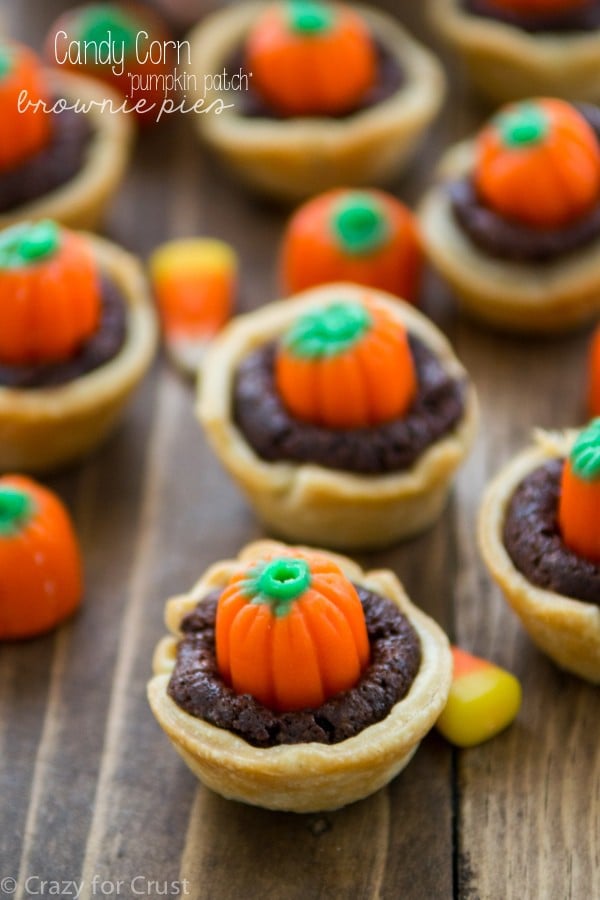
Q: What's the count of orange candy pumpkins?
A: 12